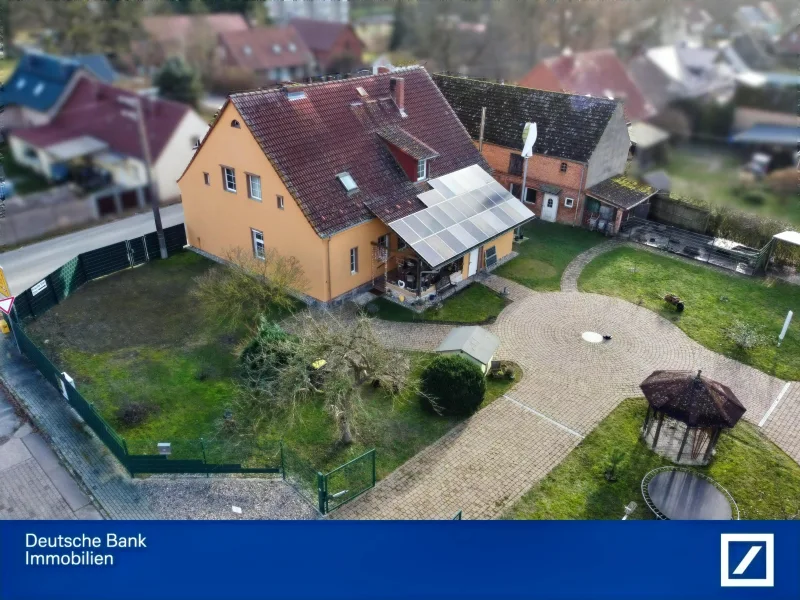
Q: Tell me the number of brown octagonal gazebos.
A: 1